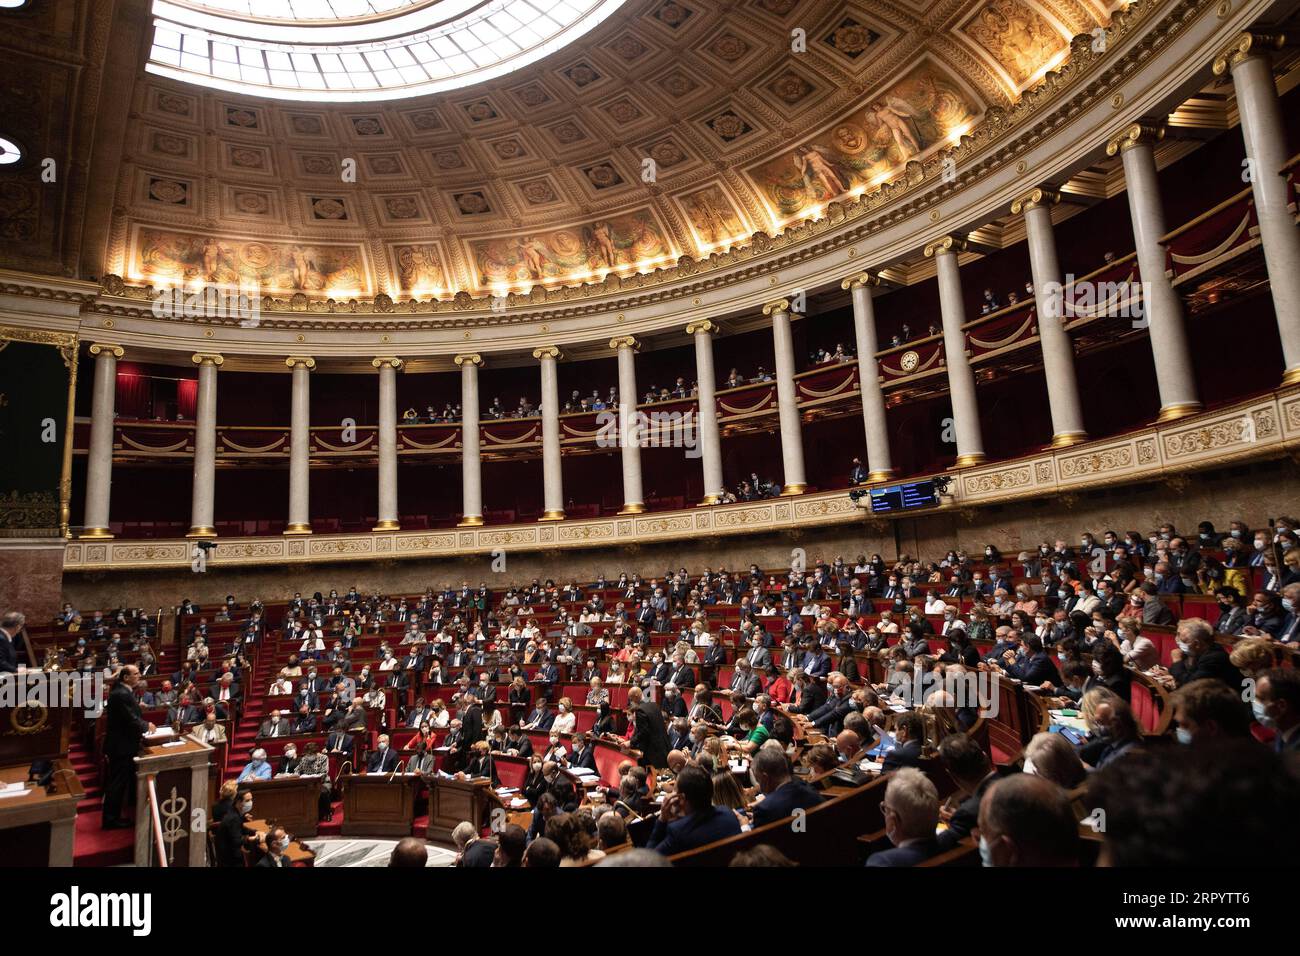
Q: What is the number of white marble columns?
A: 14